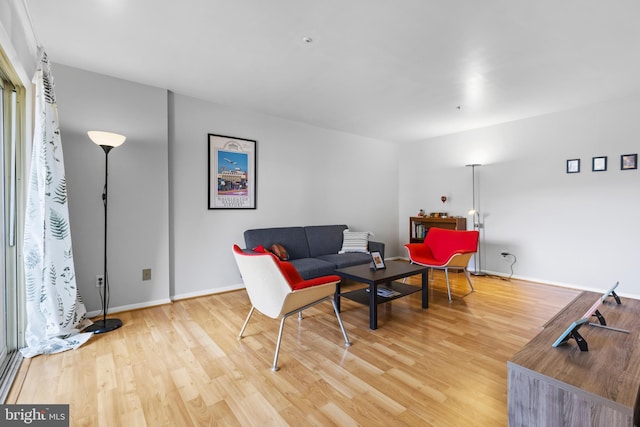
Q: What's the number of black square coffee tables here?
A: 1